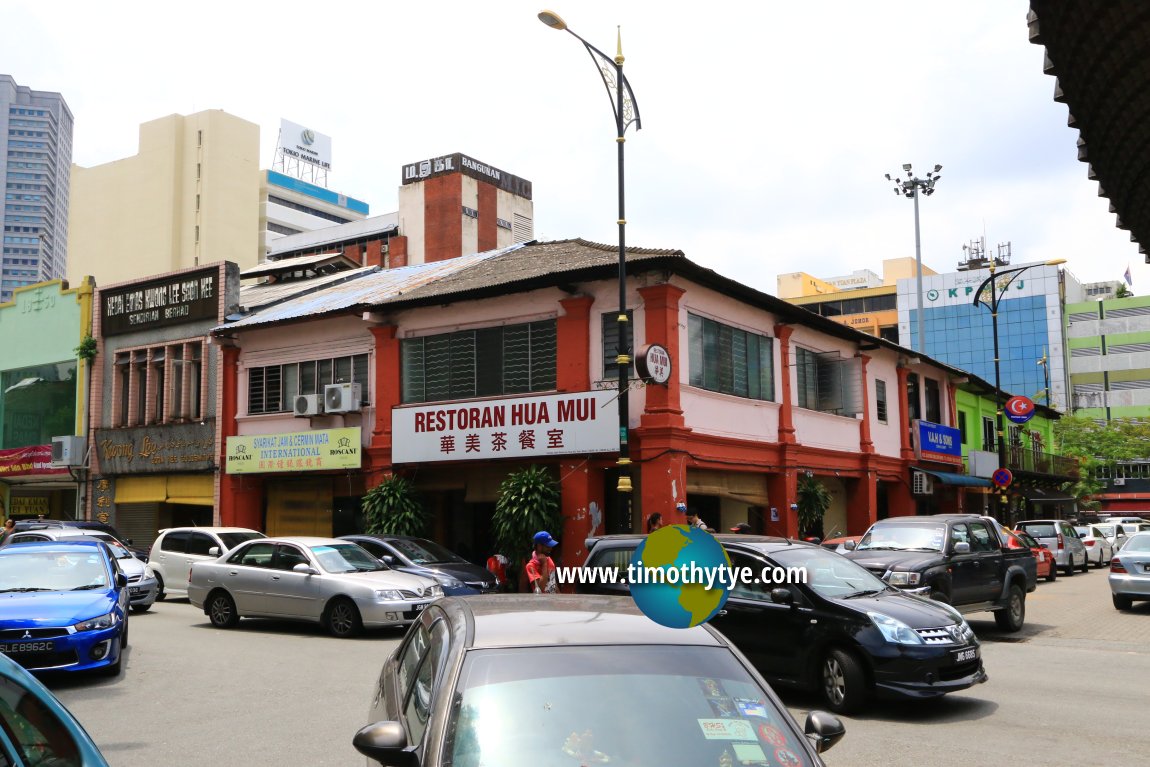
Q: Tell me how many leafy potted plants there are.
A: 3